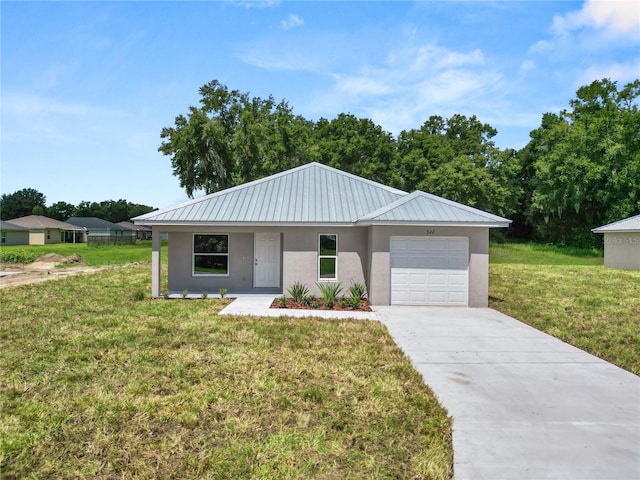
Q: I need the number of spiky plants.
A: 3